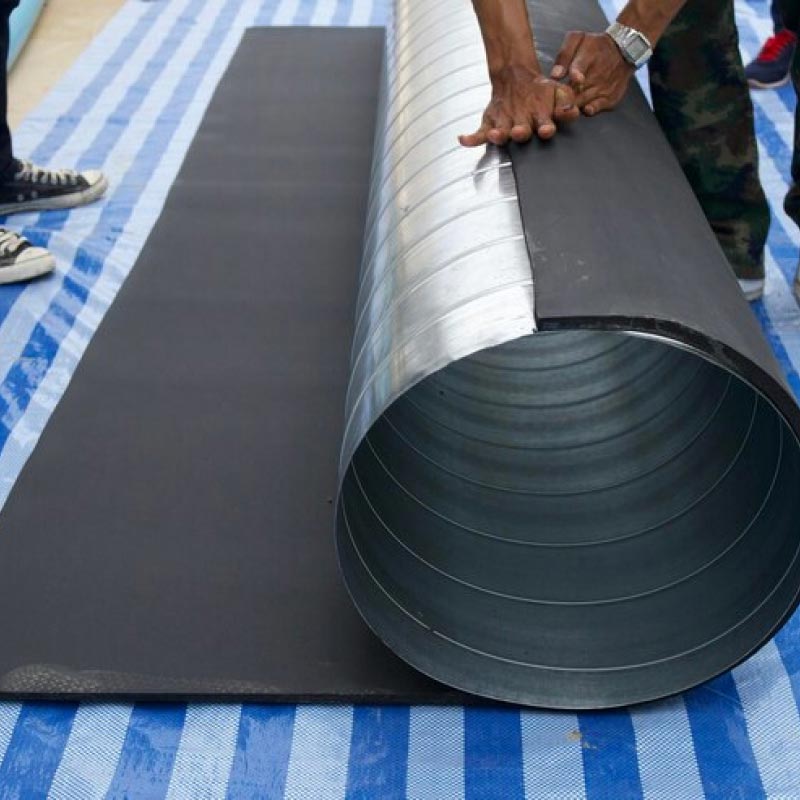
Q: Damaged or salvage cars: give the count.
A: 0